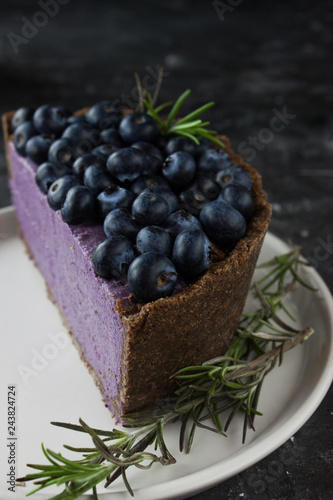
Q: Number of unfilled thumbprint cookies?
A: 0